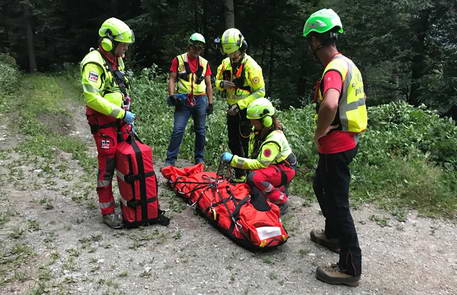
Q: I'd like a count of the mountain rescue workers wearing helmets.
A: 5